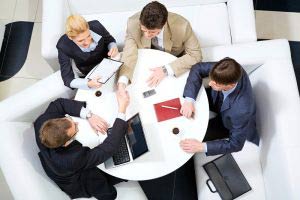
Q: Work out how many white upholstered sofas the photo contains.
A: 3